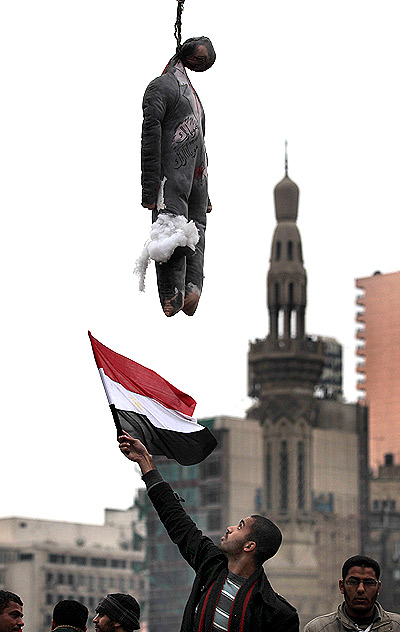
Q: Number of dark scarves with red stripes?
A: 1